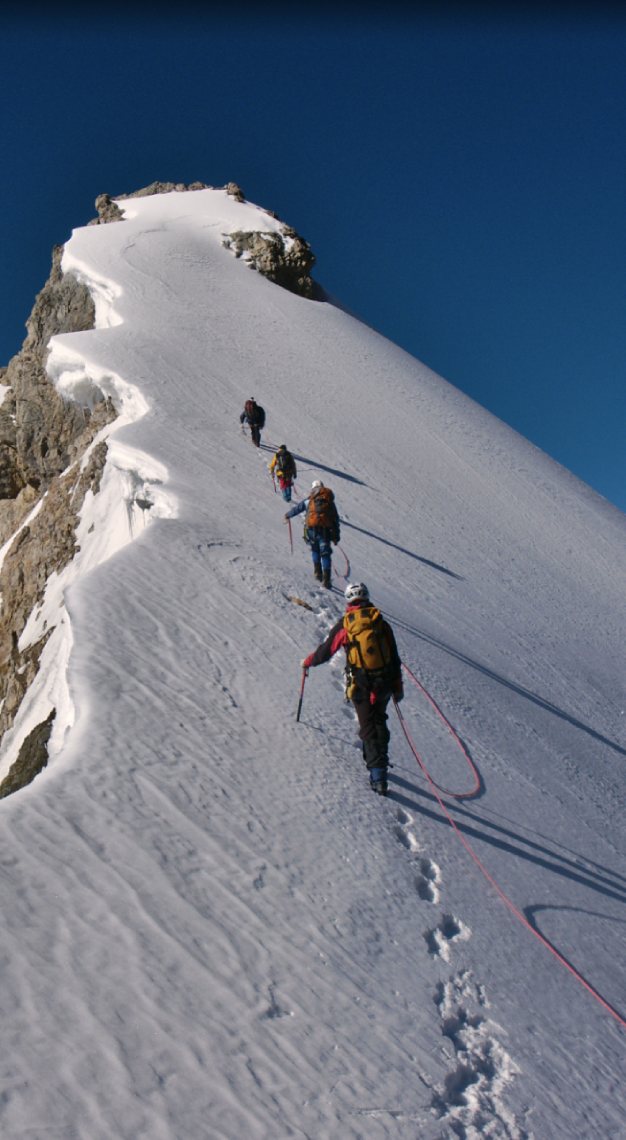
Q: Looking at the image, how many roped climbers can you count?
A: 4